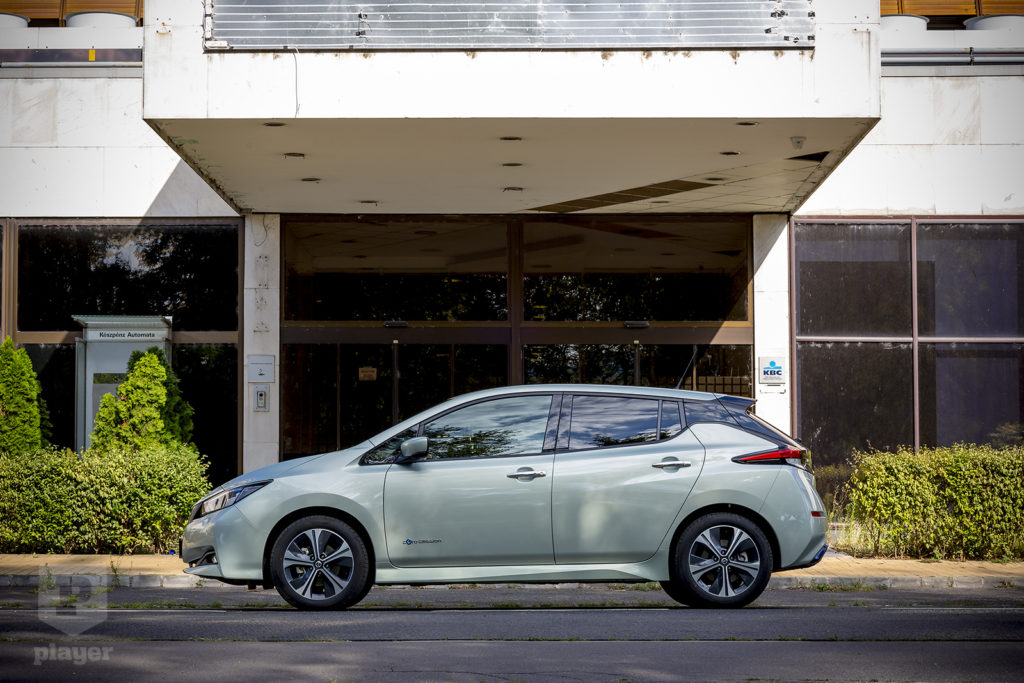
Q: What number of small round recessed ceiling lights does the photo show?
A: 11